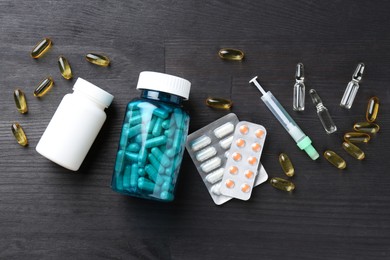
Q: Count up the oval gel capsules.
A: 15